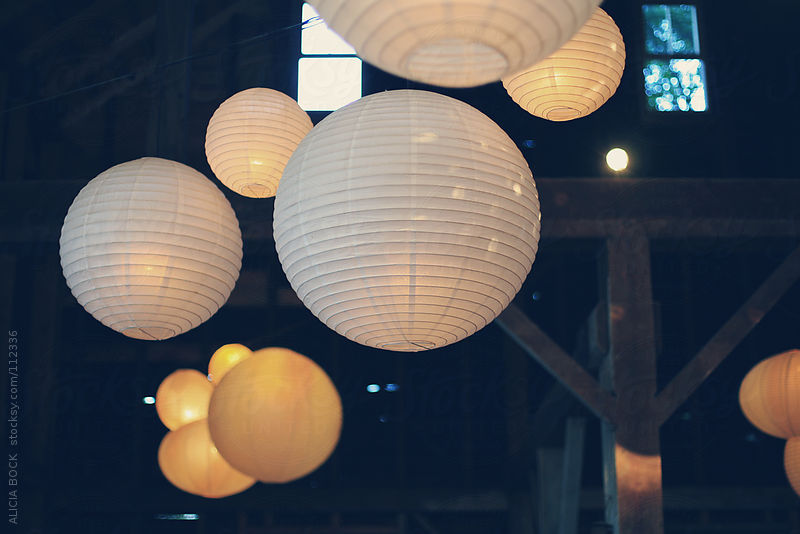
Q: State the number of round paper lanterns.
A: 11